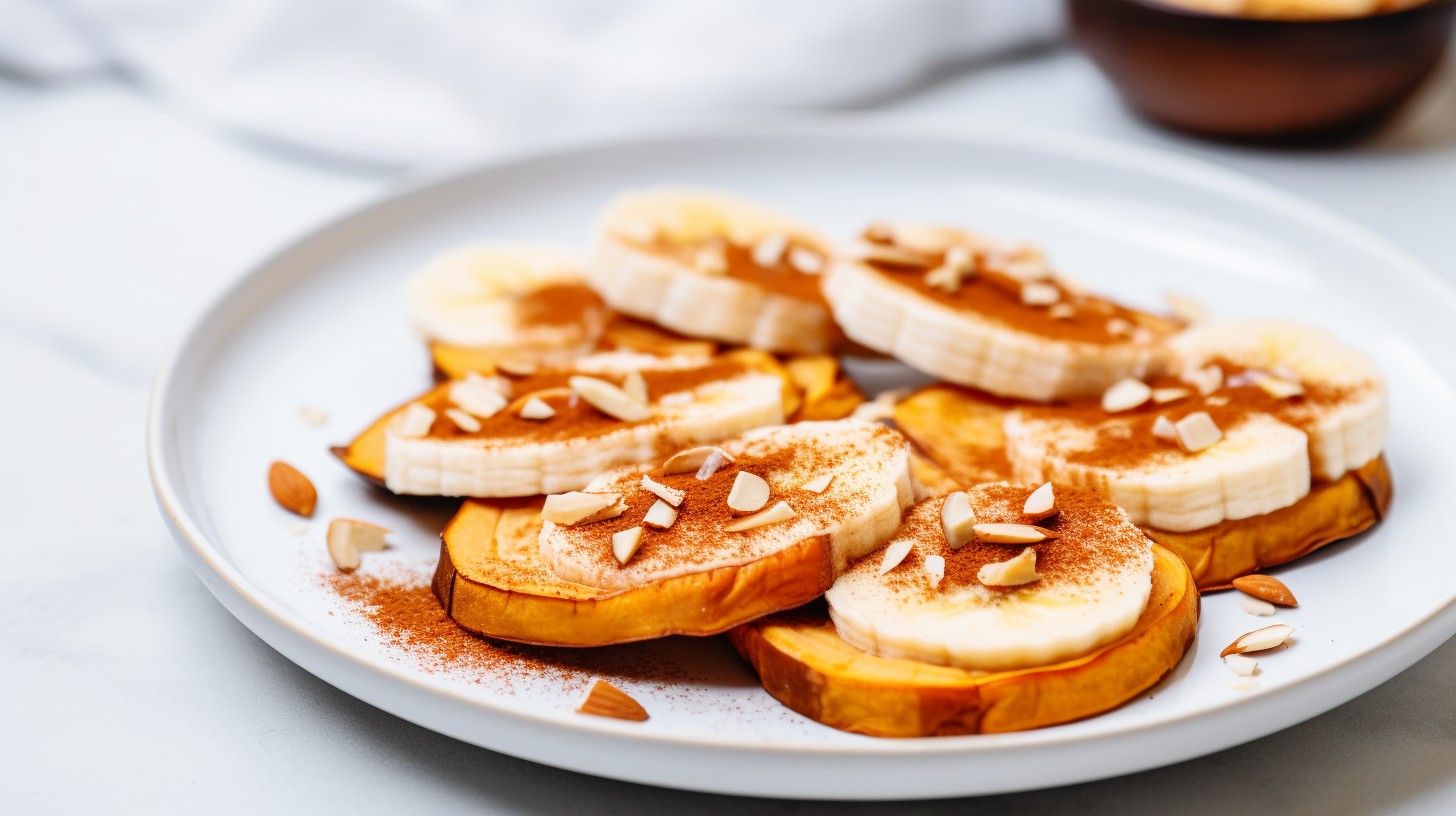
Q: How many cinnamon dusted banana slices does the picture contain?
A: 8